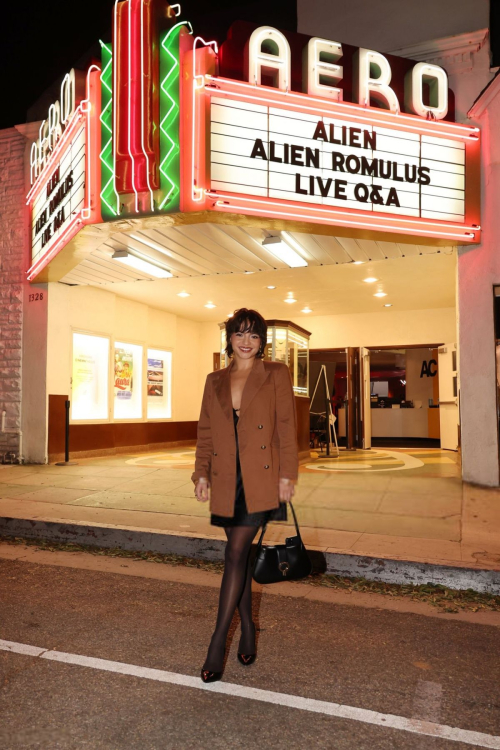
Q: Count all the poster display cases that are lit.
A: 3